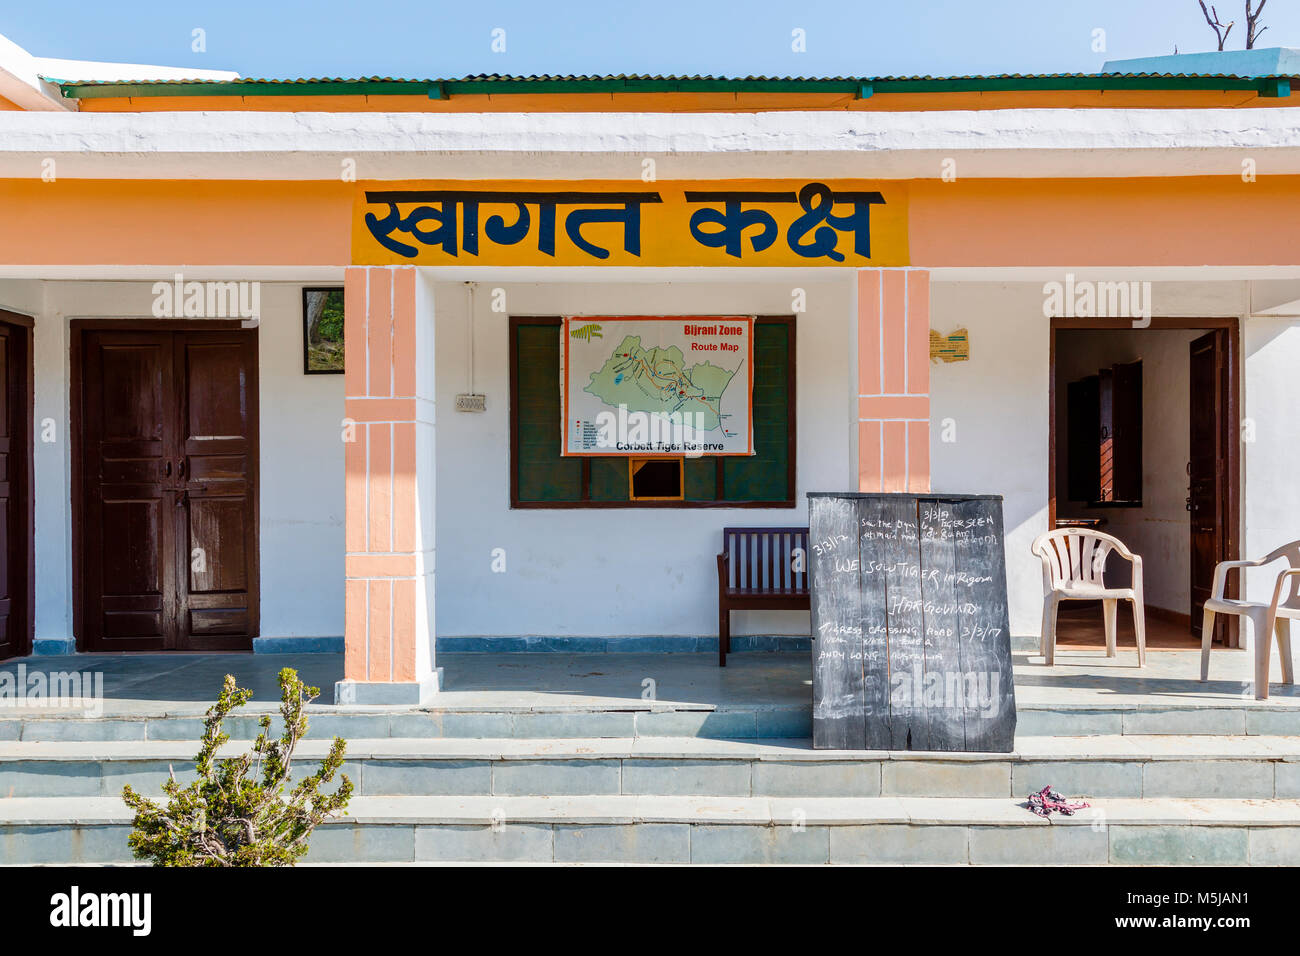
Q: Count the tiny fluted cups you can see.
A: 0